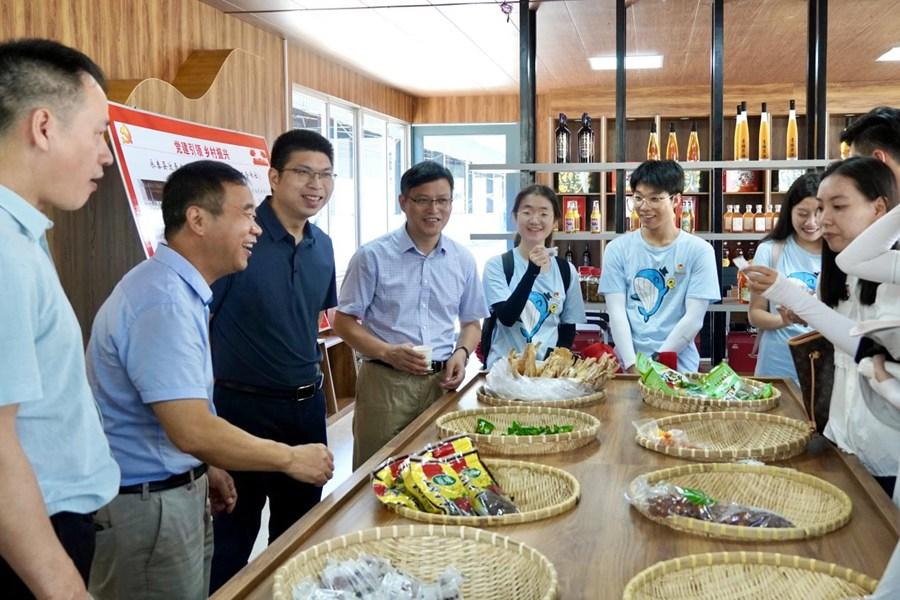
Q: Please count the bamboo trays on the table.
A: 8